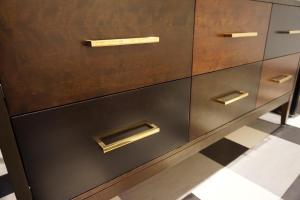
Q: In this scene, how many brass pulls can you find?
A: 6